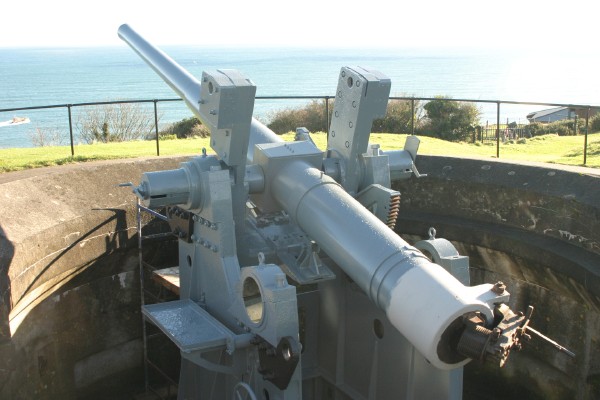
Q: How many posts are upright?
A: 6